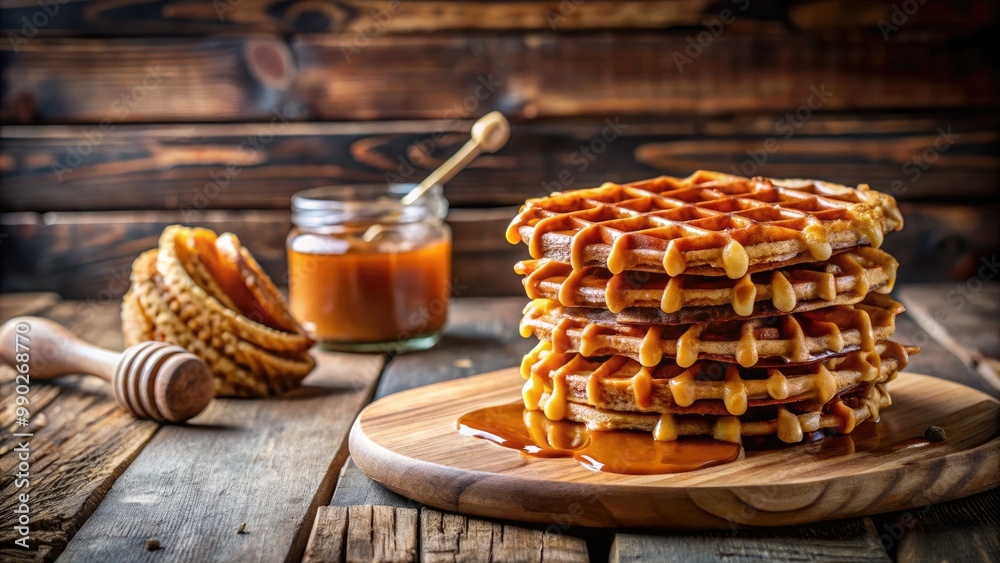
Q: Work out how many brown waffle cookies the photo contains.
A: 5